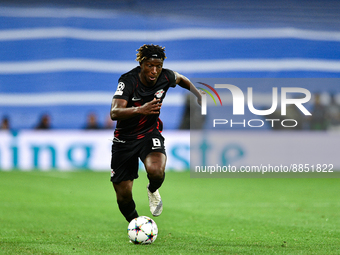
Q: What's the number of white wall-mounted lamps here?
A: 0